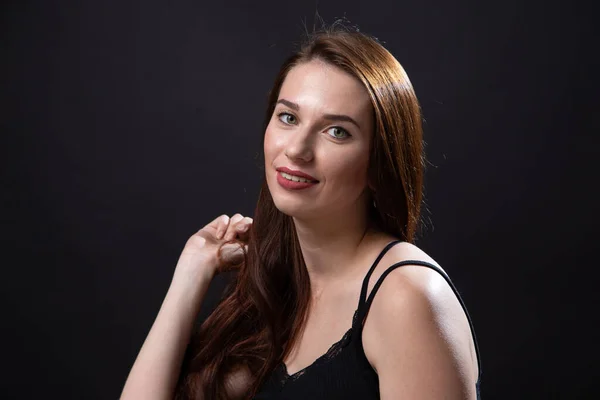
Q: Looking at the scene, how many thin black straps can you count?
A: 2